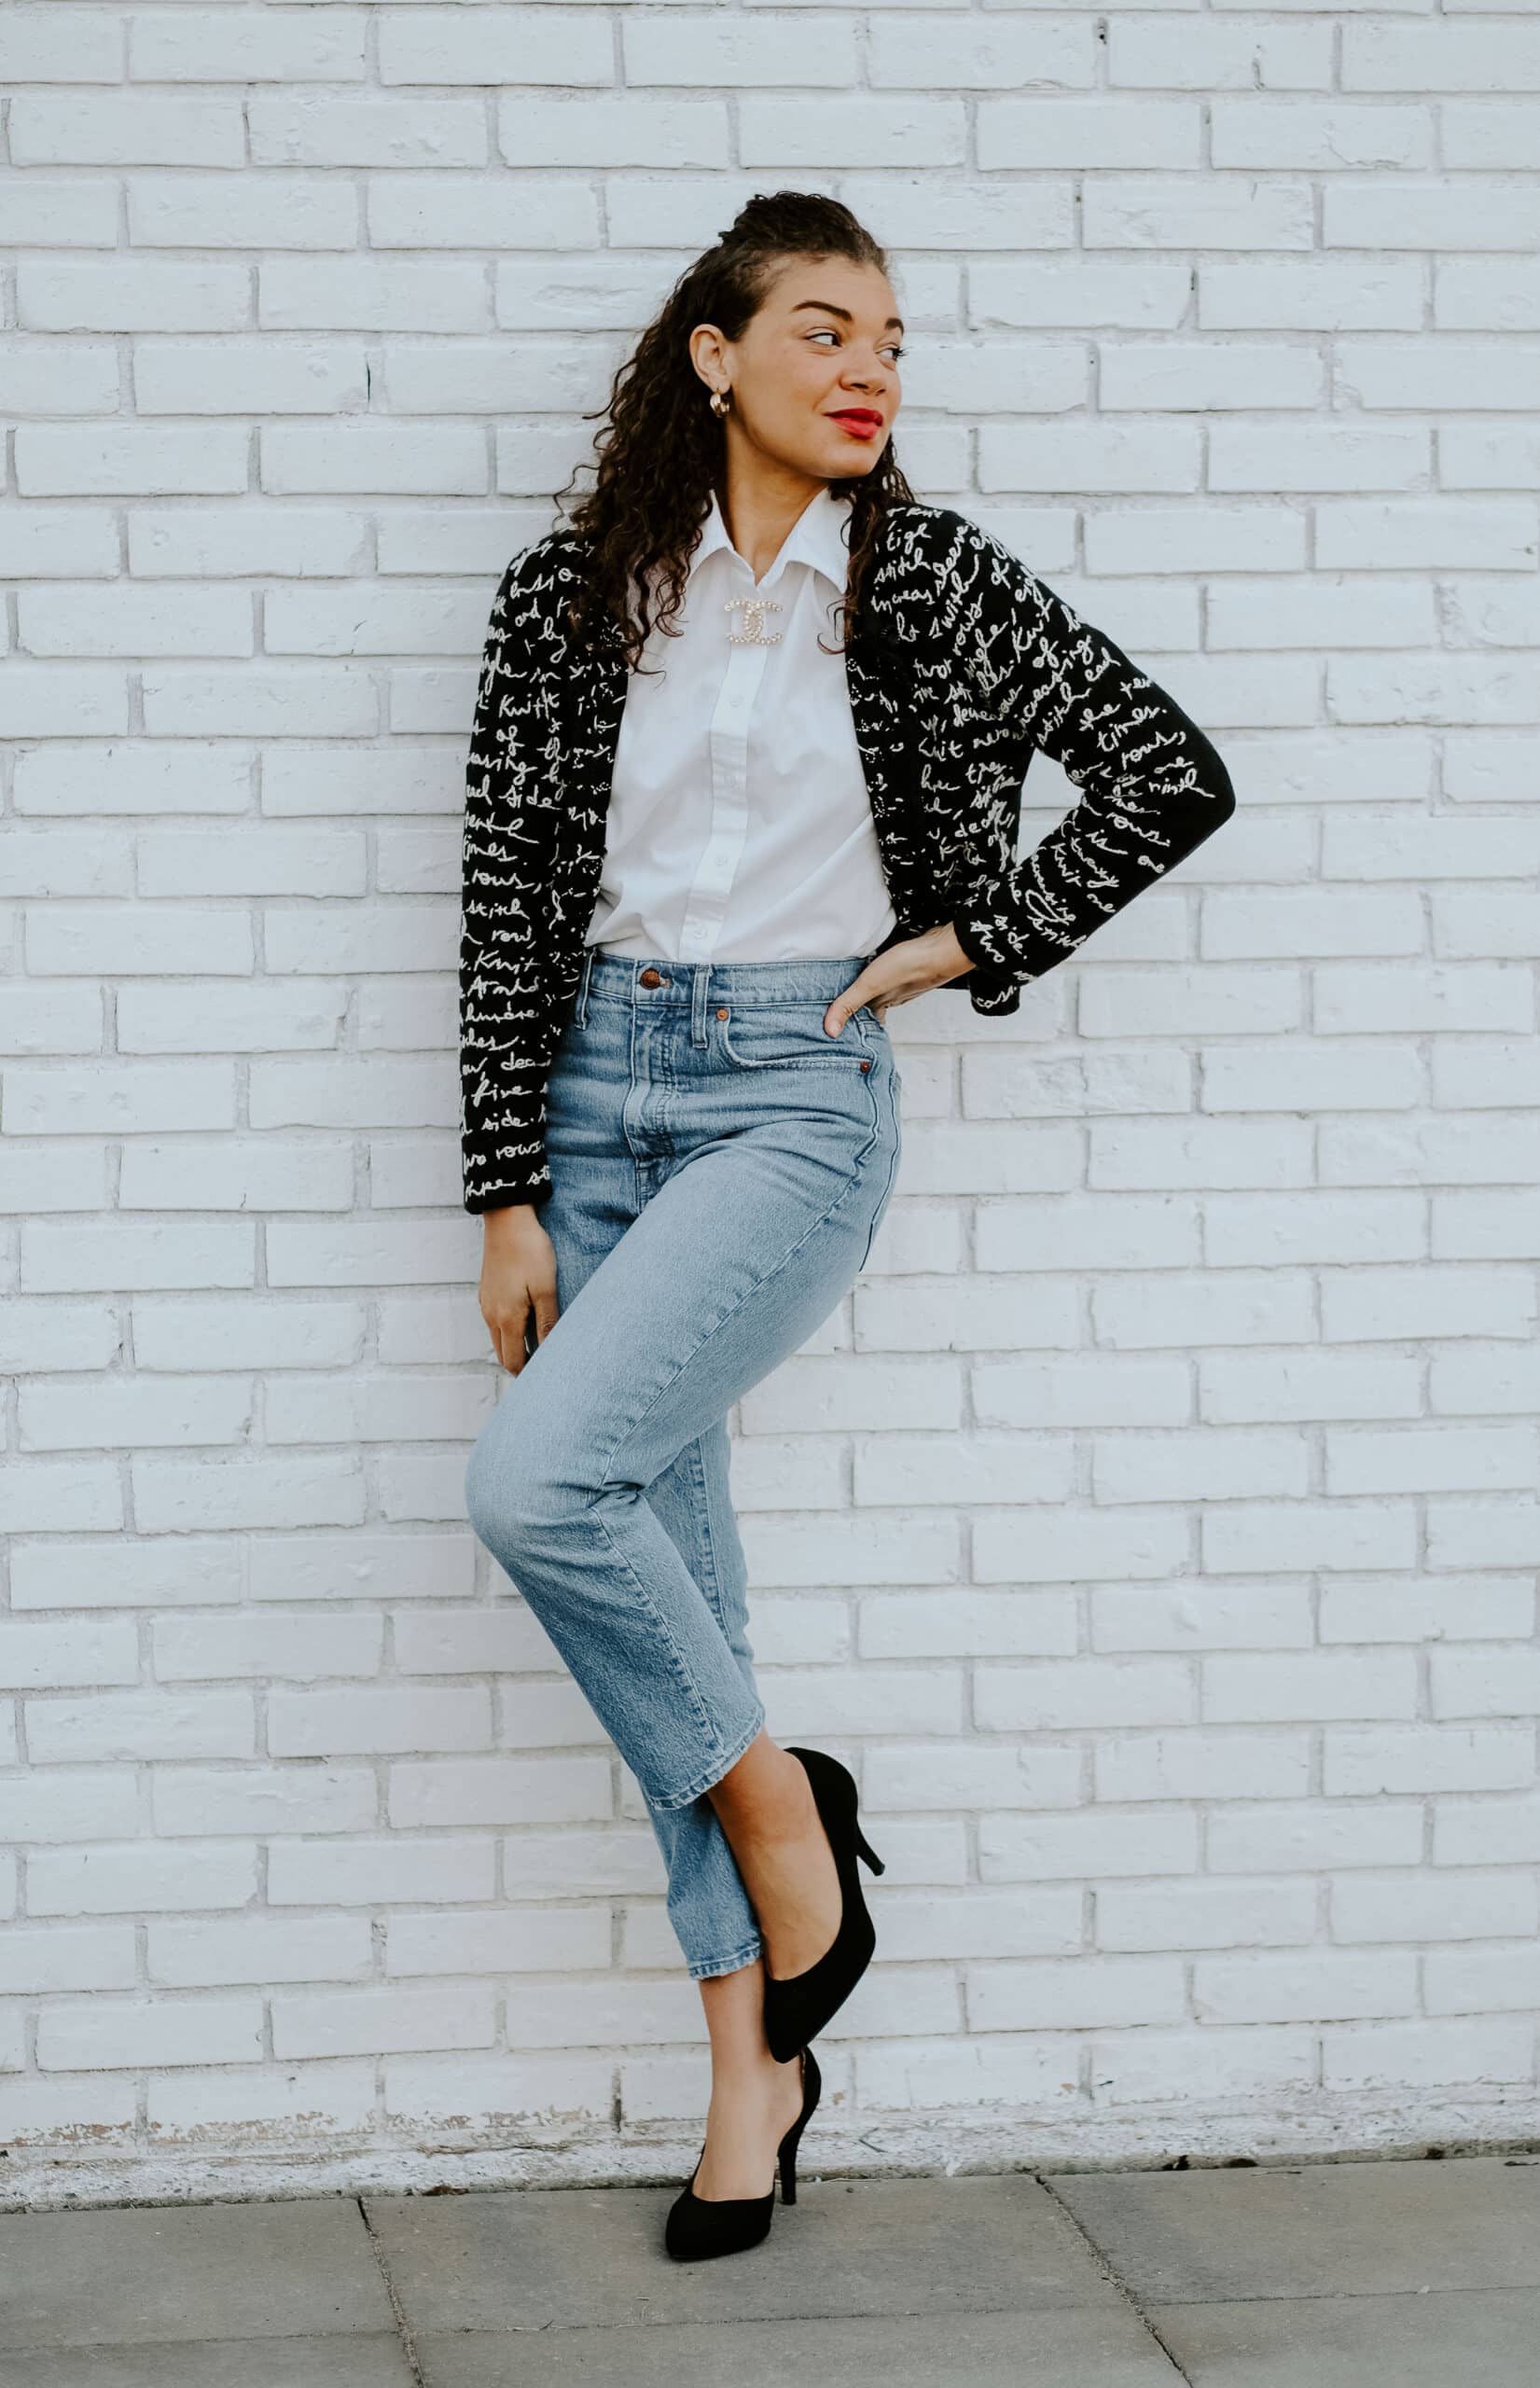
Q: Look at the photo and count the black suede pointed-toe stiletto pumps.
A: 2